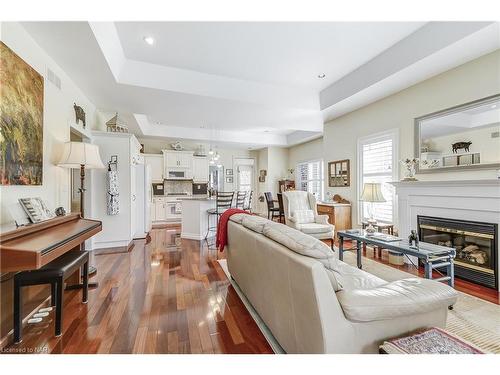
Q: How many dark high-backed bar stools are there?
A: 3